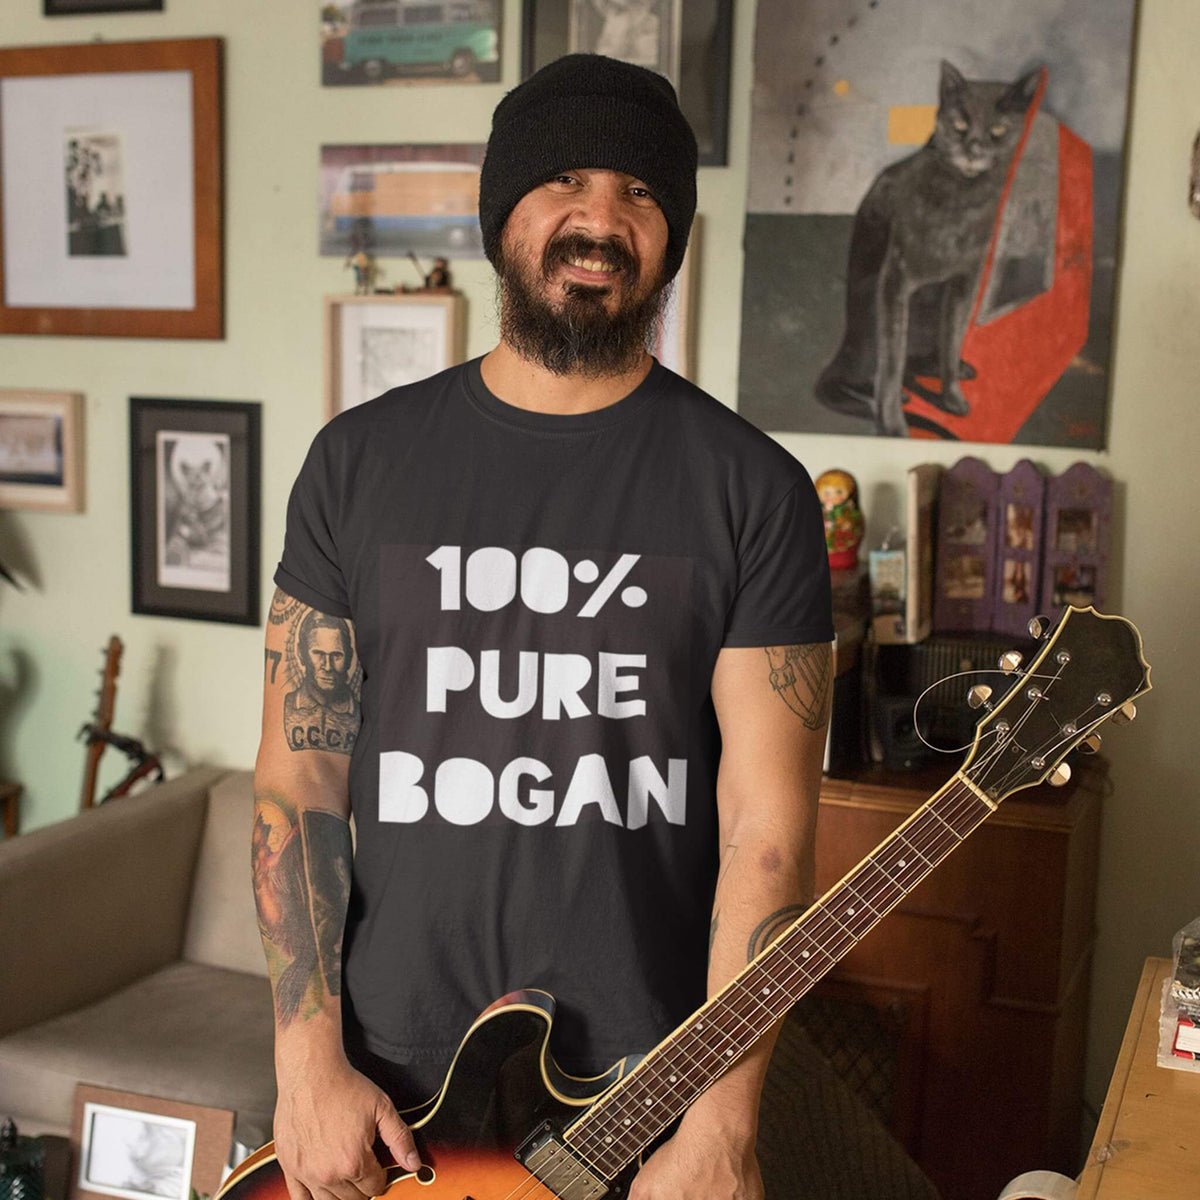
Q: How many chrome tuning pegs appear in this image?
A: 6